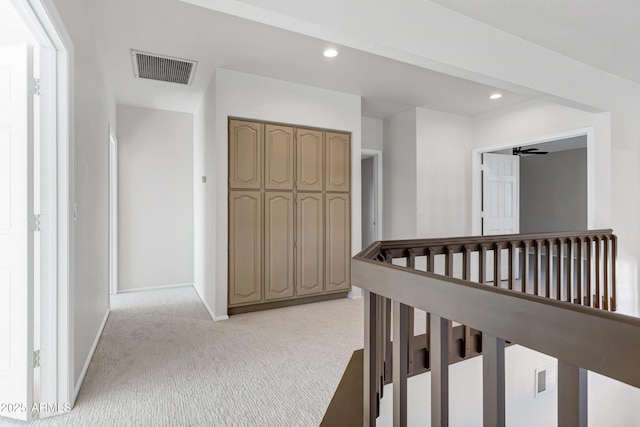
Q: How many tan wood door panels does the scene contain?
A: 8